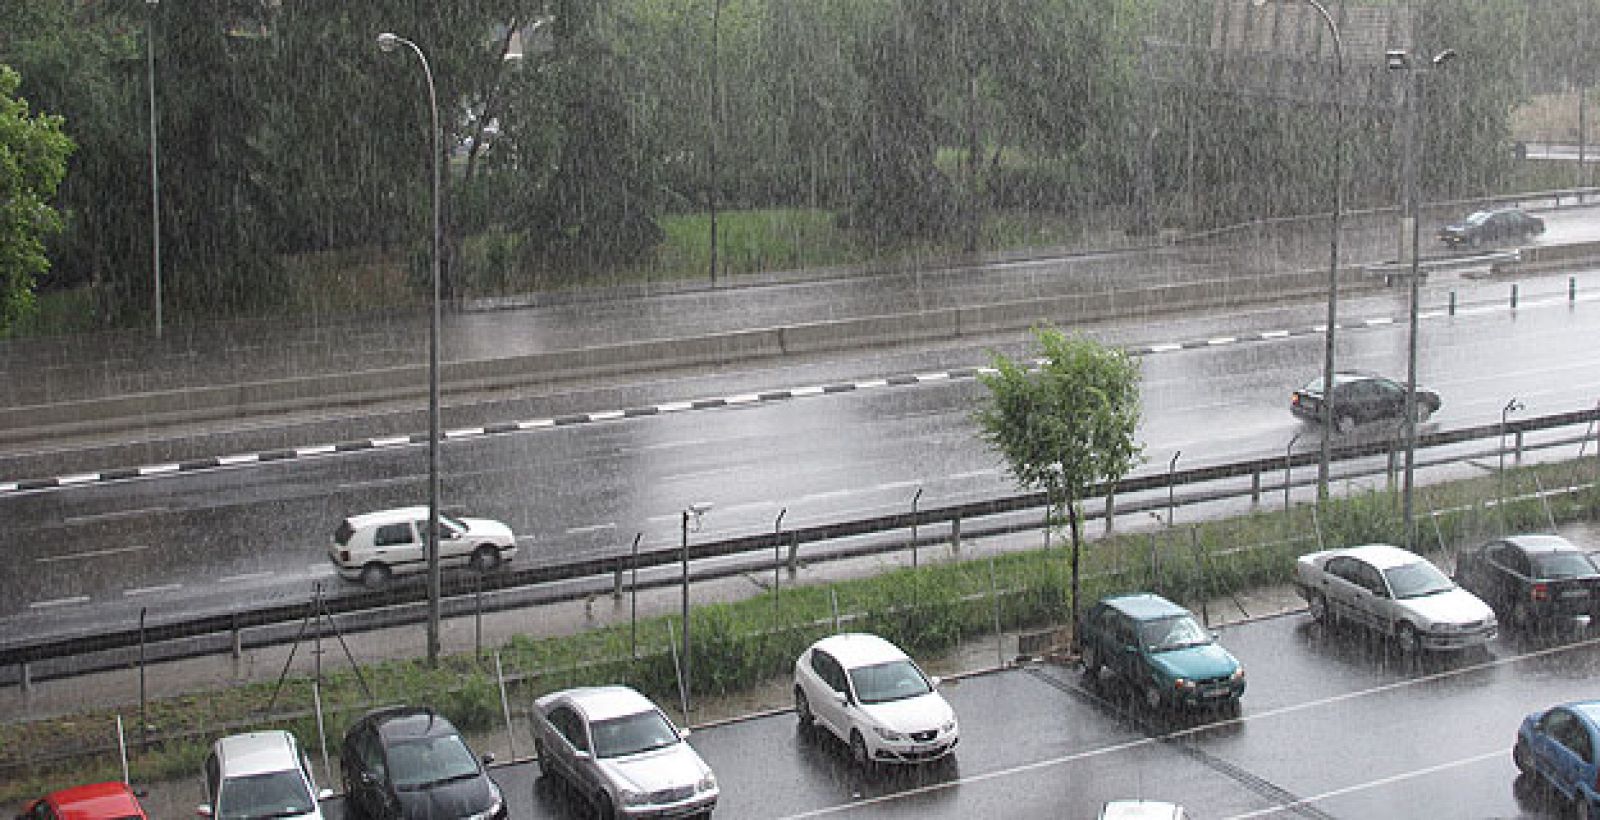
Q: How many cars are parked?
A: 10